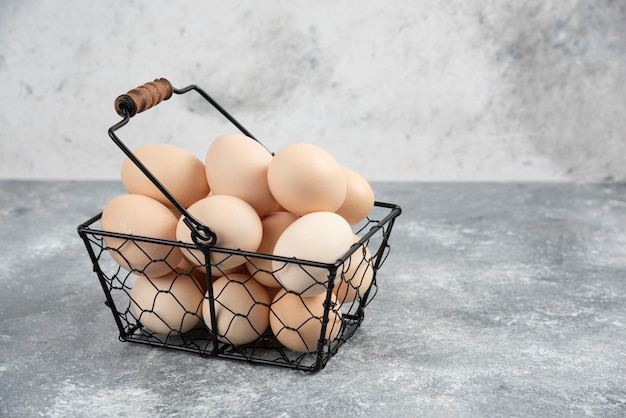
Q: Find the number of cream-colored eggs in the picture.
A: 12